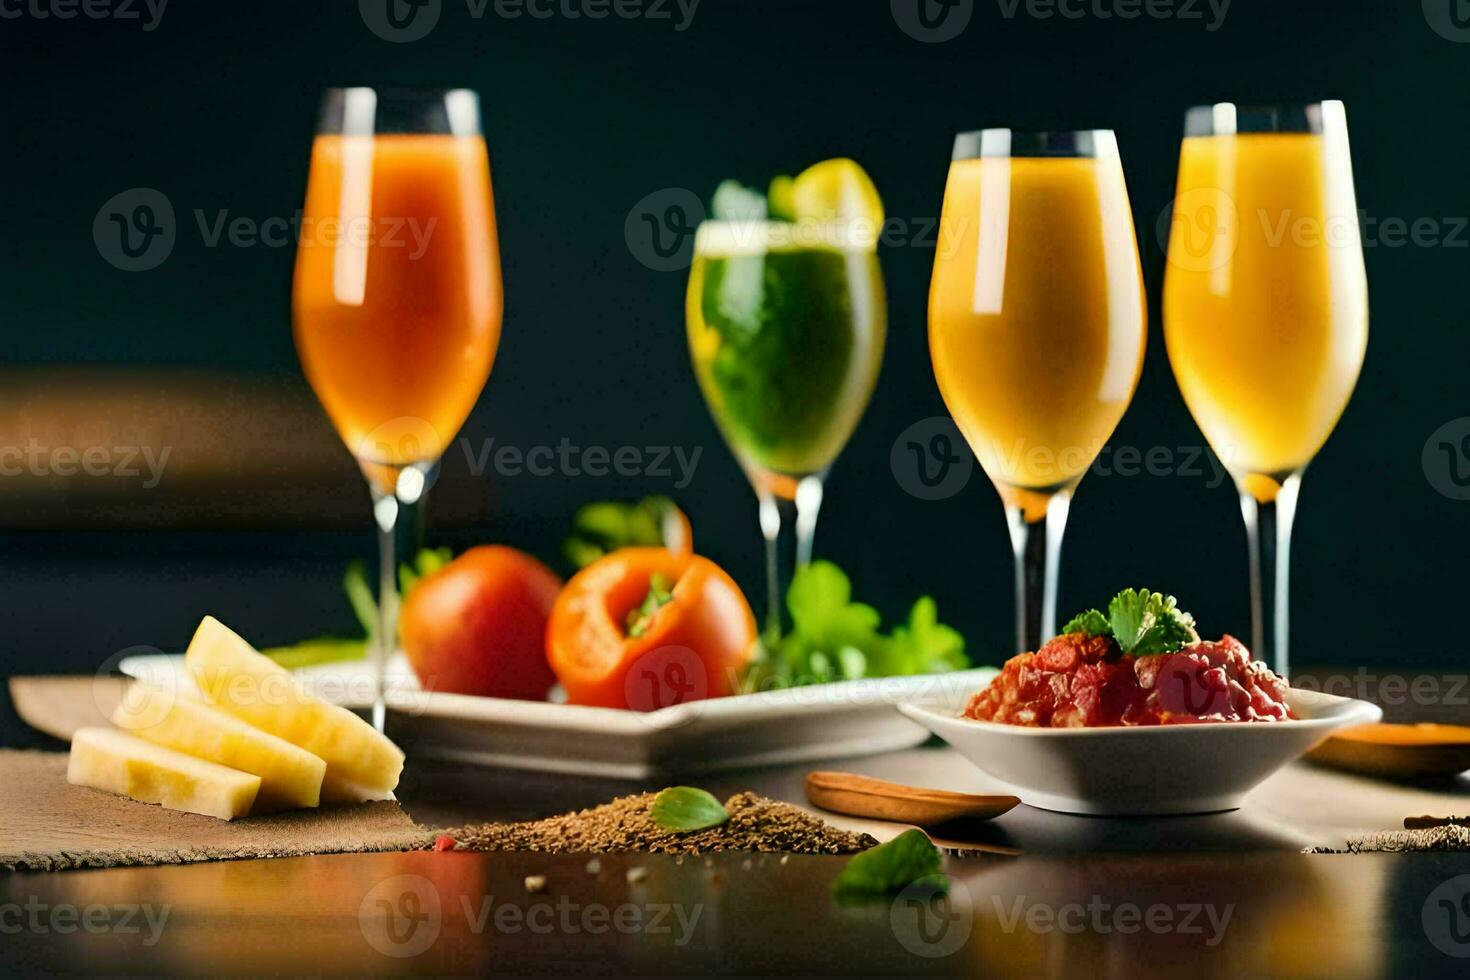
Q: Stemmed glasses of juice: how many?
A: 4